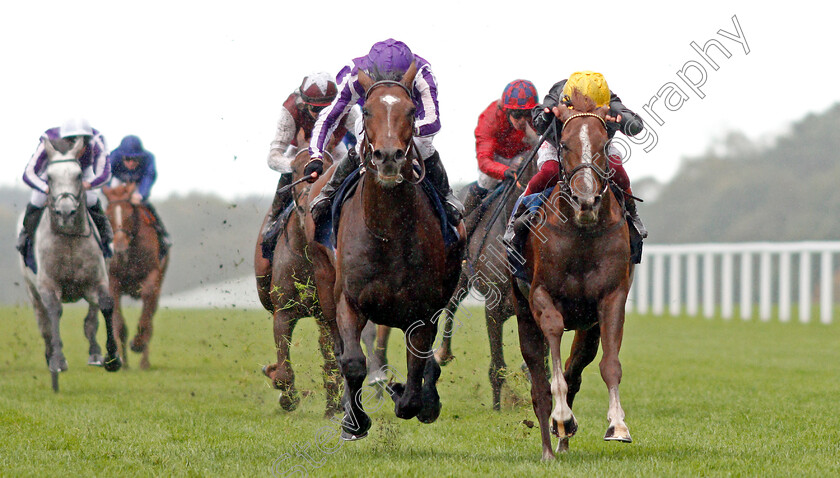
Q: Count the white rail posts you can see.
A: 12